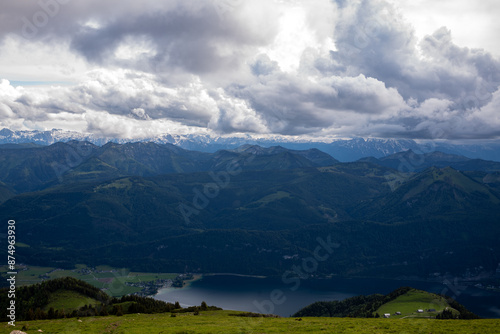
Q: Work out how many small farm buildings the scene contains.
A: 4